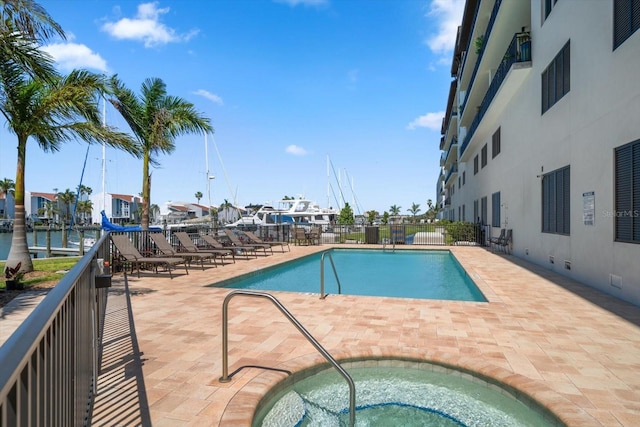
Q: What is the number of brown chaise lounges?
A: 6